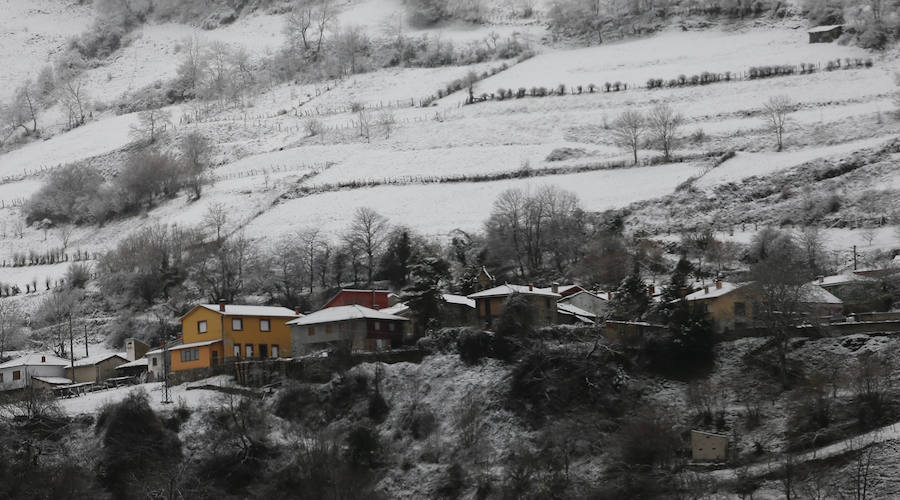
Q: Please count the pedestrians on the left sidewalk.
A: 0